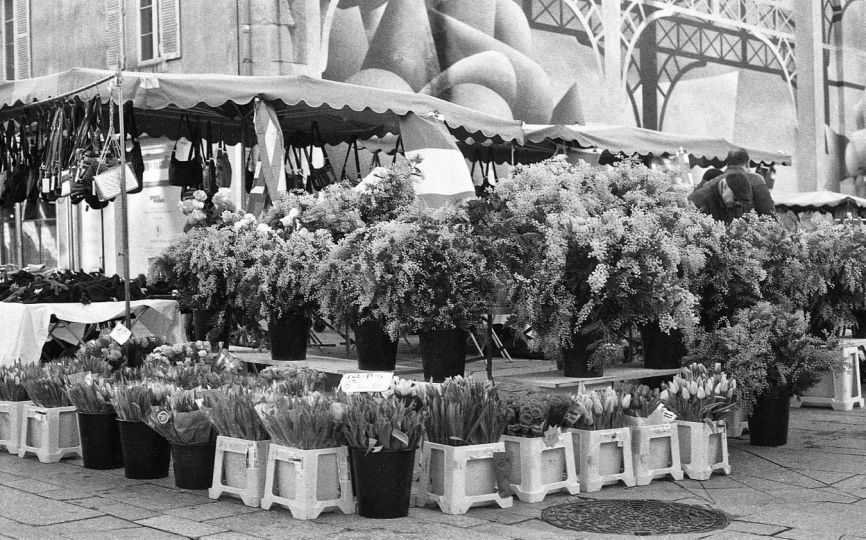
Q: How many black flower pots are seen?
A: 11